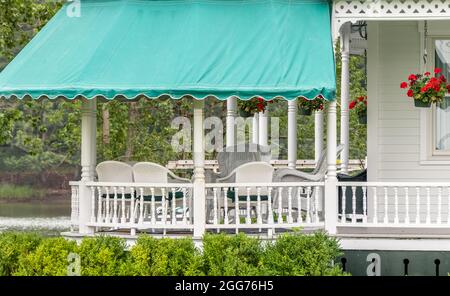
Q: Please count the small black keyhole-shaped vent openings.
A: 4